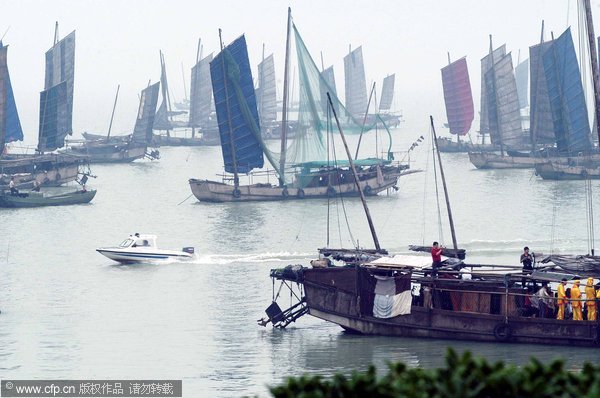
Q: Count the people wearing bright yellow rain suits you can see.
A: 3